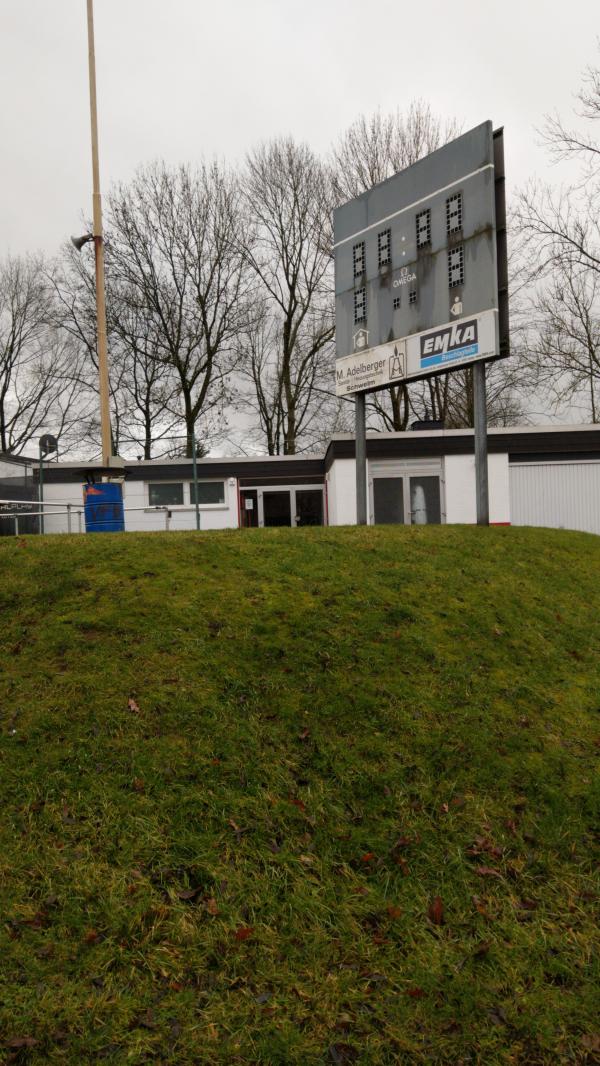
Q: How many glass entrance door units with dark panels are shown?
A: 2